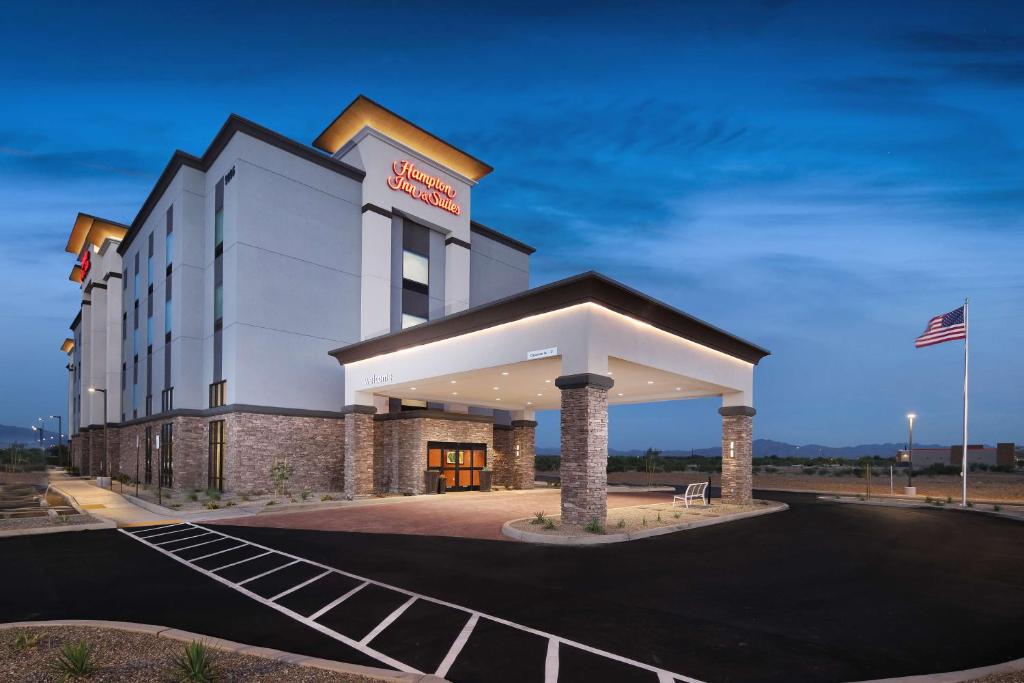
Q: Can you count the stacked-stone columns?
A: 4